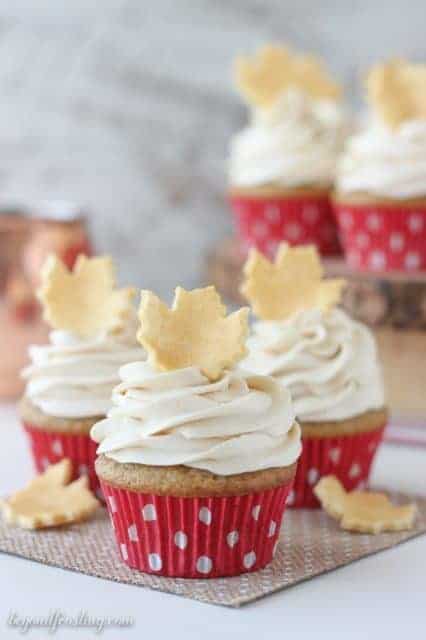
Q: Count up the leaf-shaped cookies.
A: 7